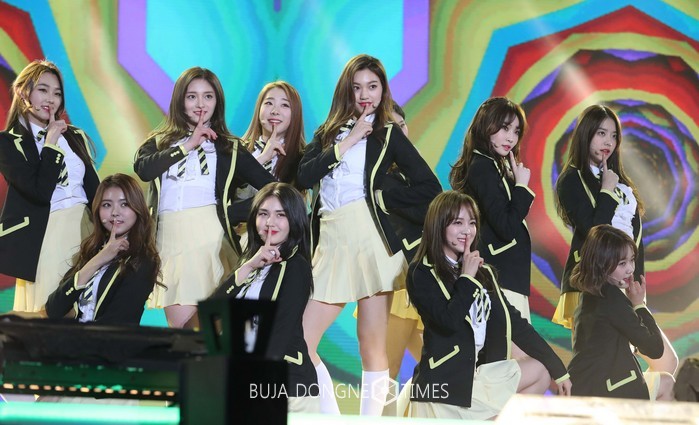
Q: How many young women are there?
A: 11